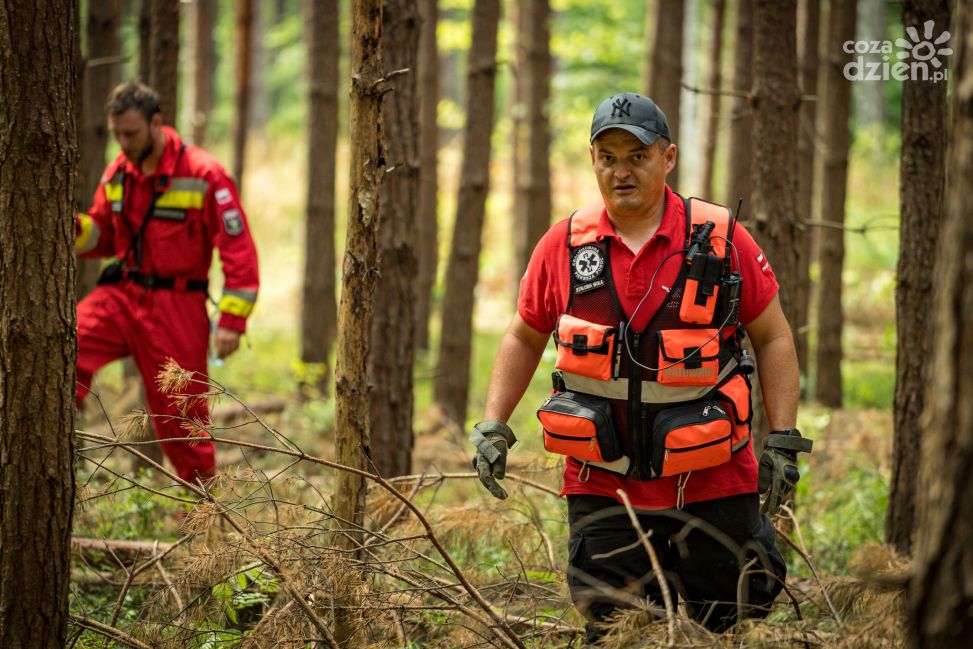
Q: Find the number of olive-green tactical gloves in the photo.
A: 2